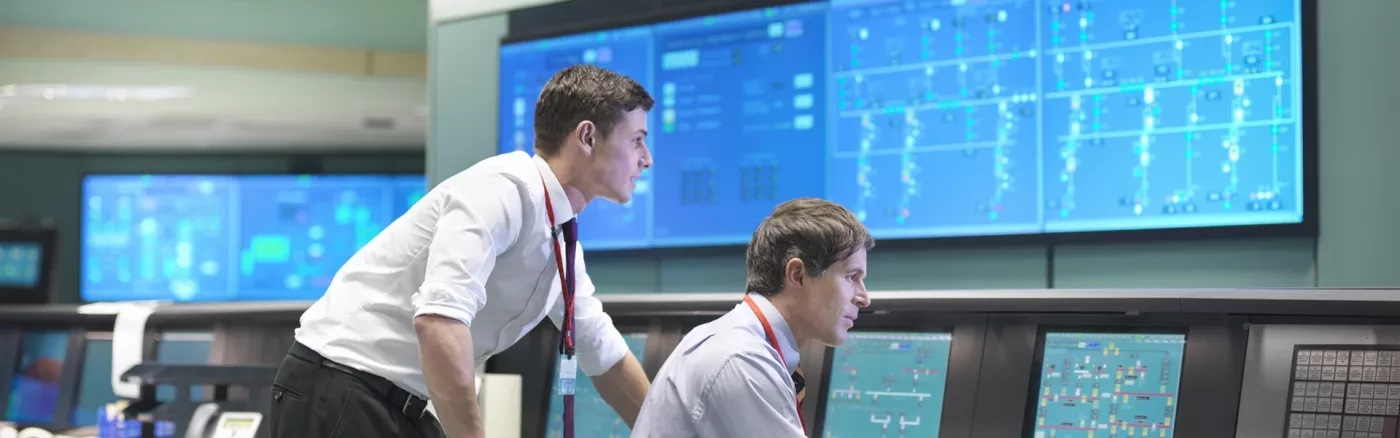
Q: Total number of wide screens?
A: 2